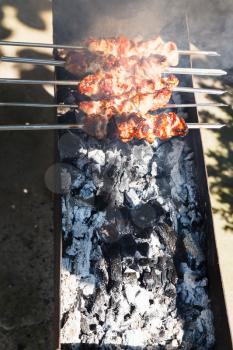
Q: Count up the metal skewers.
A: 5